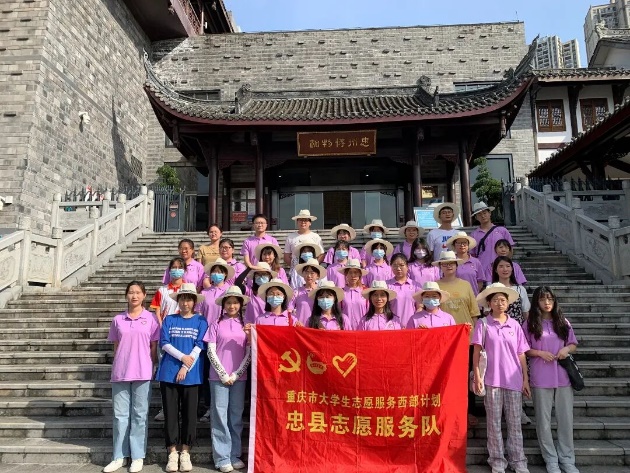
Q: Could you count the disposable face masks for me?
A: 11